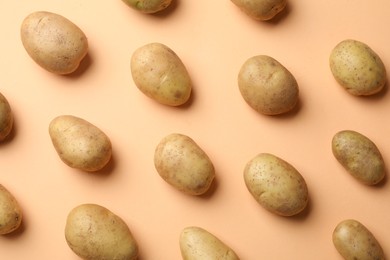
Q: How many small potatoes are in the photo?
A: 15